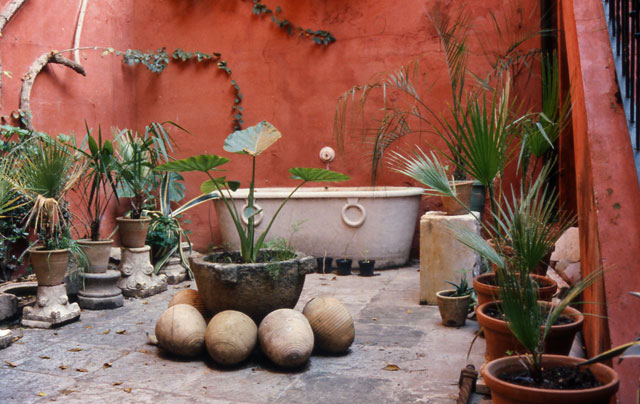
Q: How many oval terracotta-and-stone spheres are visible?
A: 5